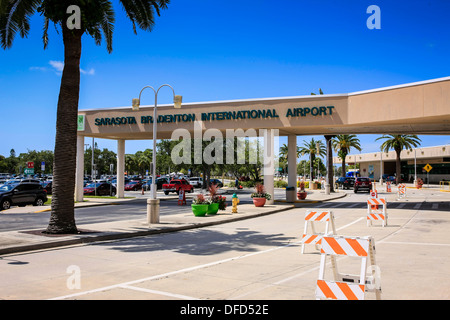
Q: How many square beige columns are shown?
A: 4